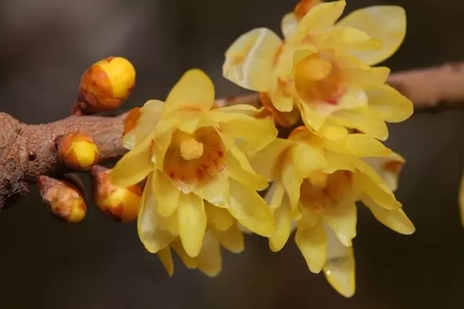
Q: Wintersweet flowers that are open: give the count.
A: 3